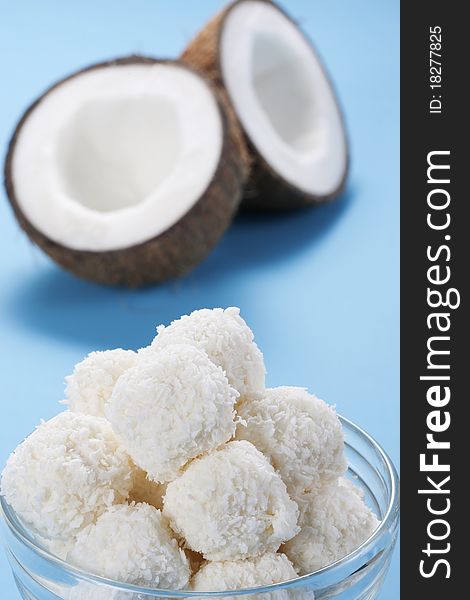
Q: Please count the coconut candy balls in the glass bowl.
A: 9